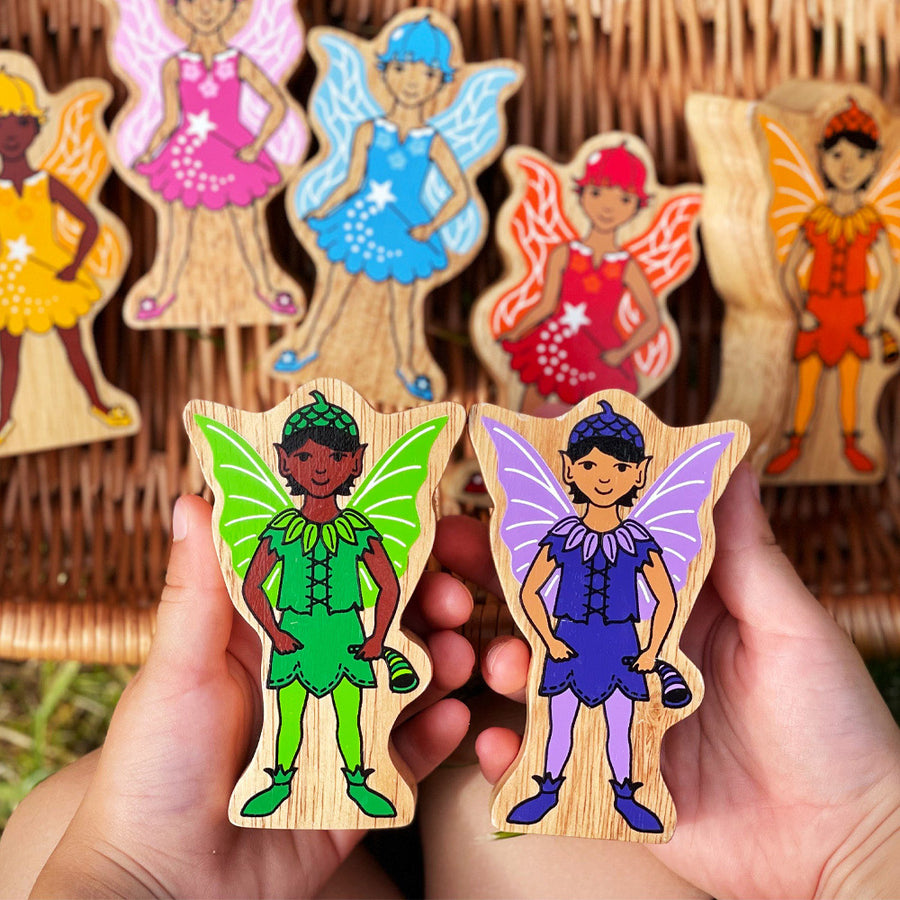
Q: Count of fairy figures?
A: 7